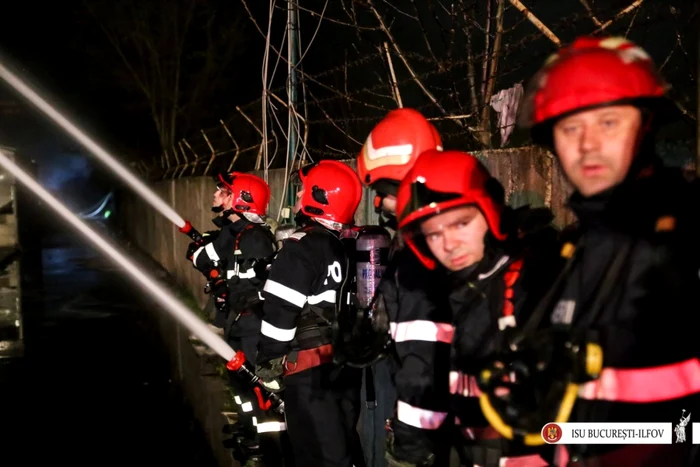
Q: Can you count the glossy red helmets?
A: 5